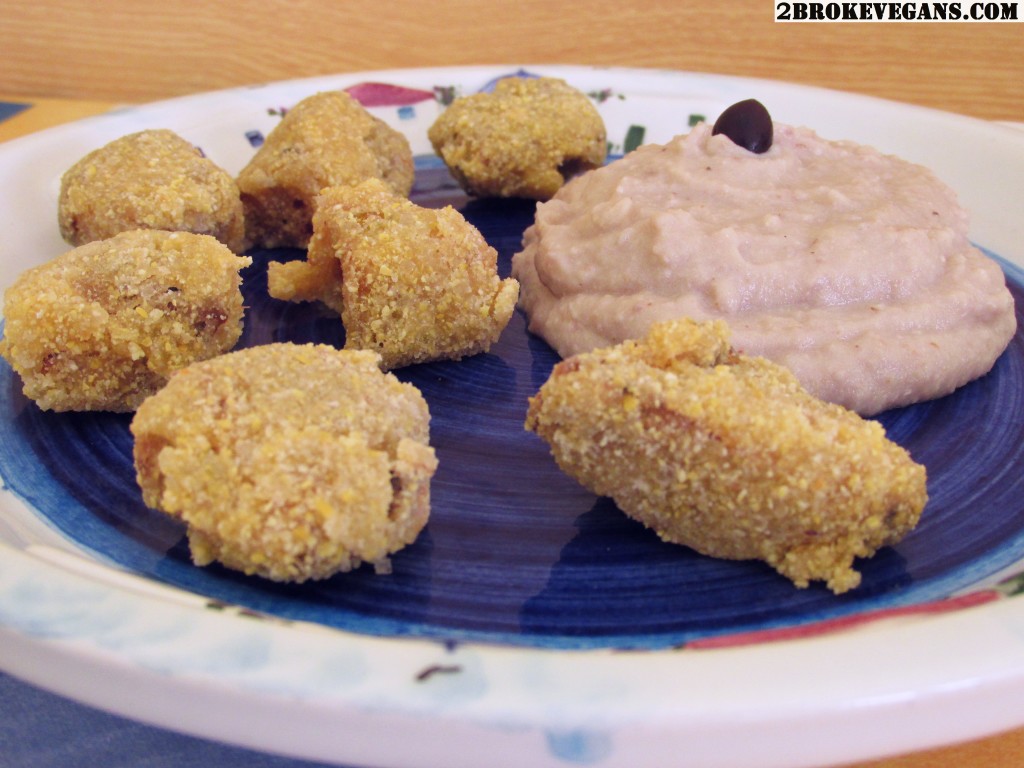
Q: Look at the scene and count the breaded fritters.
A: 7